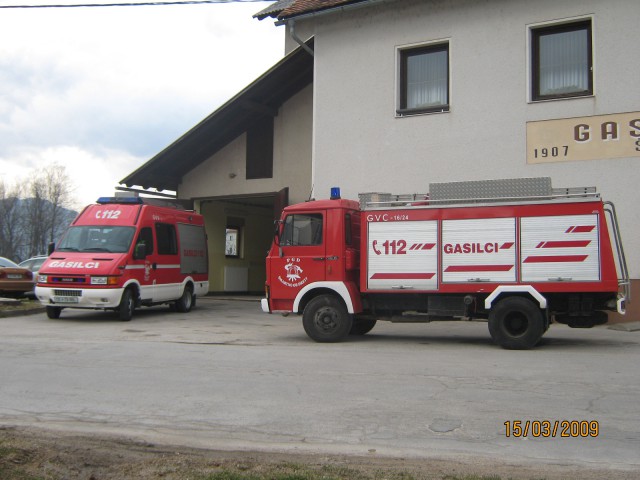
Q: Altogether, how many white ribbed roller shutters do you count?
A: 3